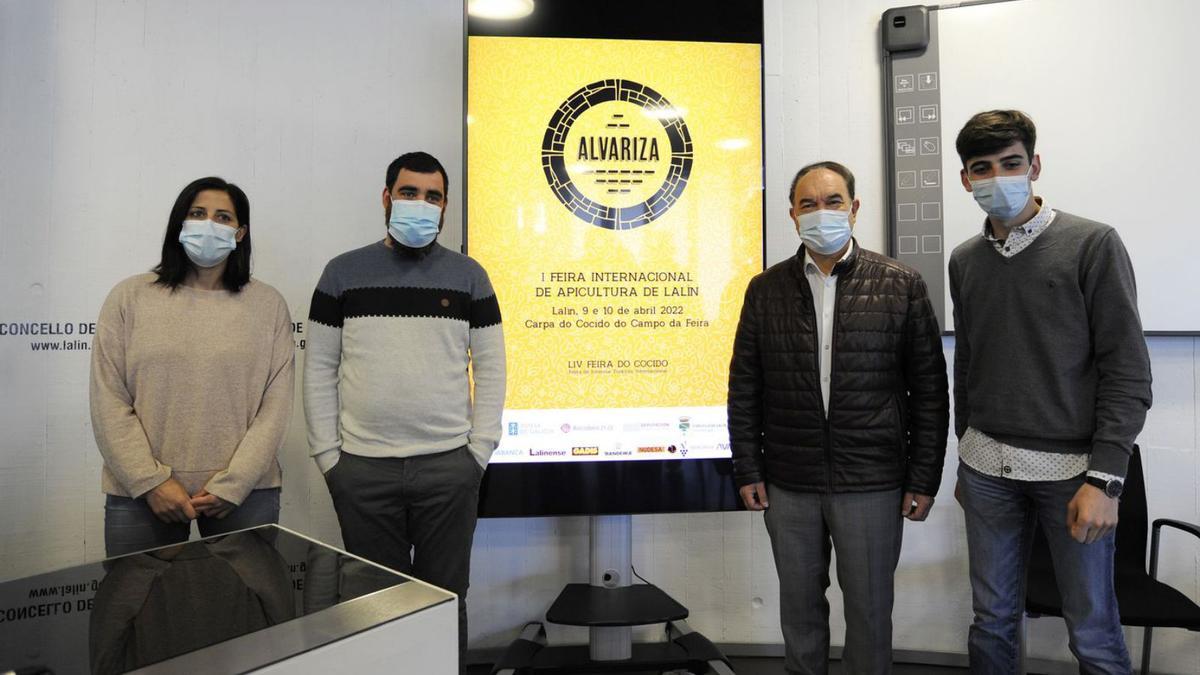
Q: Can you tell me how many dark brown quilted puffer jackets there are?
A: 1